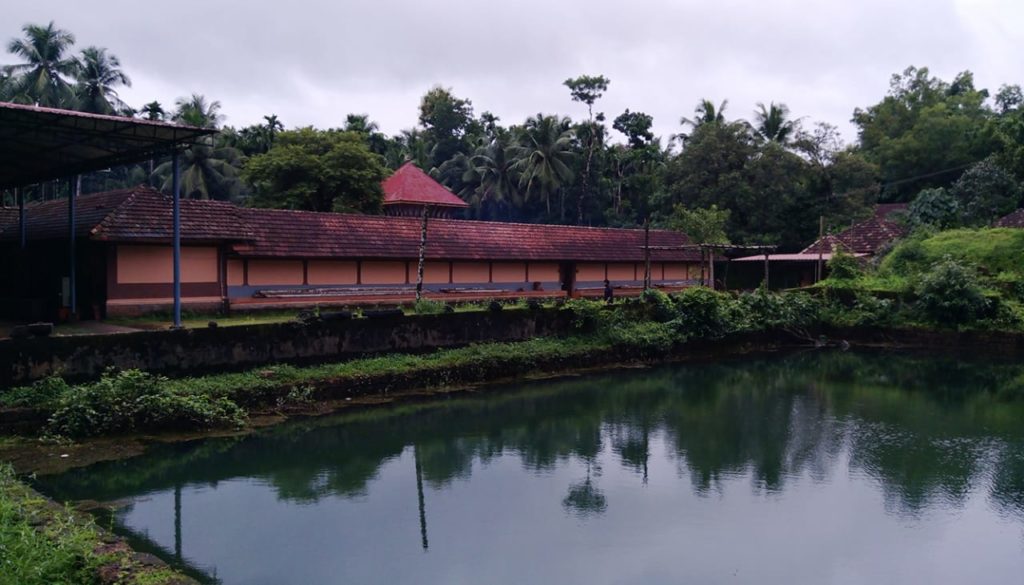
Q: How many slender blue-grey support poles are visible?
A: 3